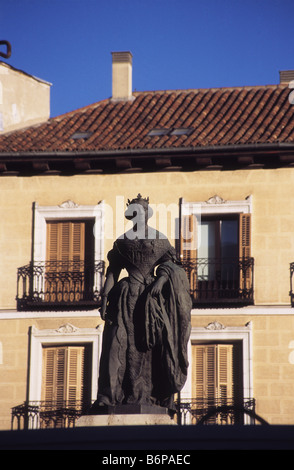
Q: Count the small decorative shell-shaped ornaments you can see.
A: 4